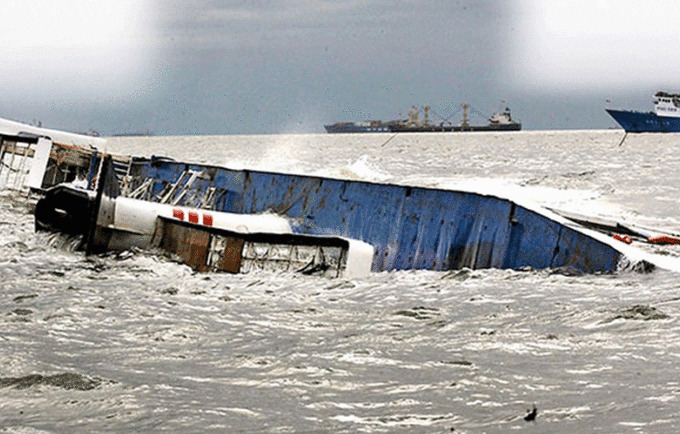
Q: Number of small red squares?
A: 3